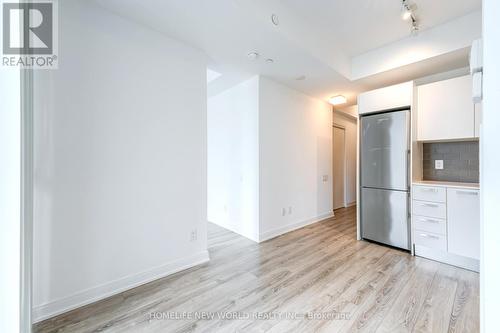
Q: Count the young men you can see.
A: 0